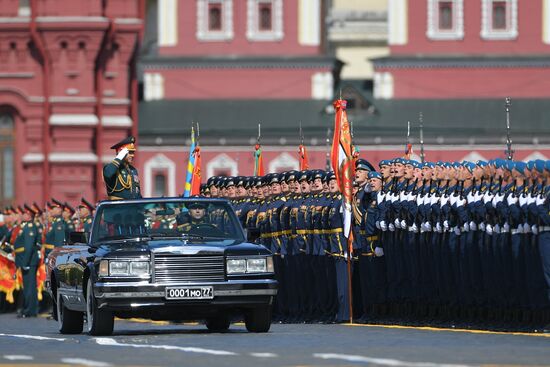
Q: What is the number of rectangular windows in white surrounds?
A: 4